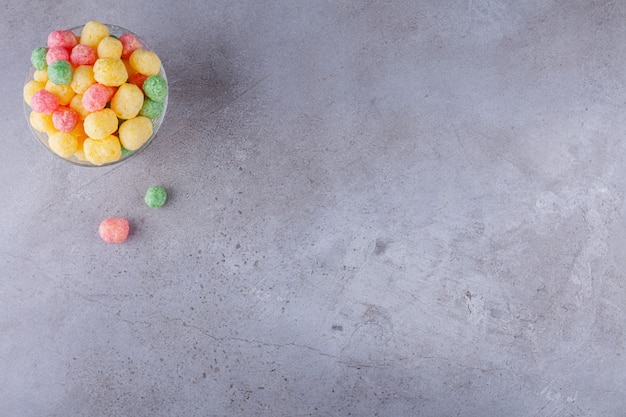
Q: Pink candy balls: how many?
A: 8